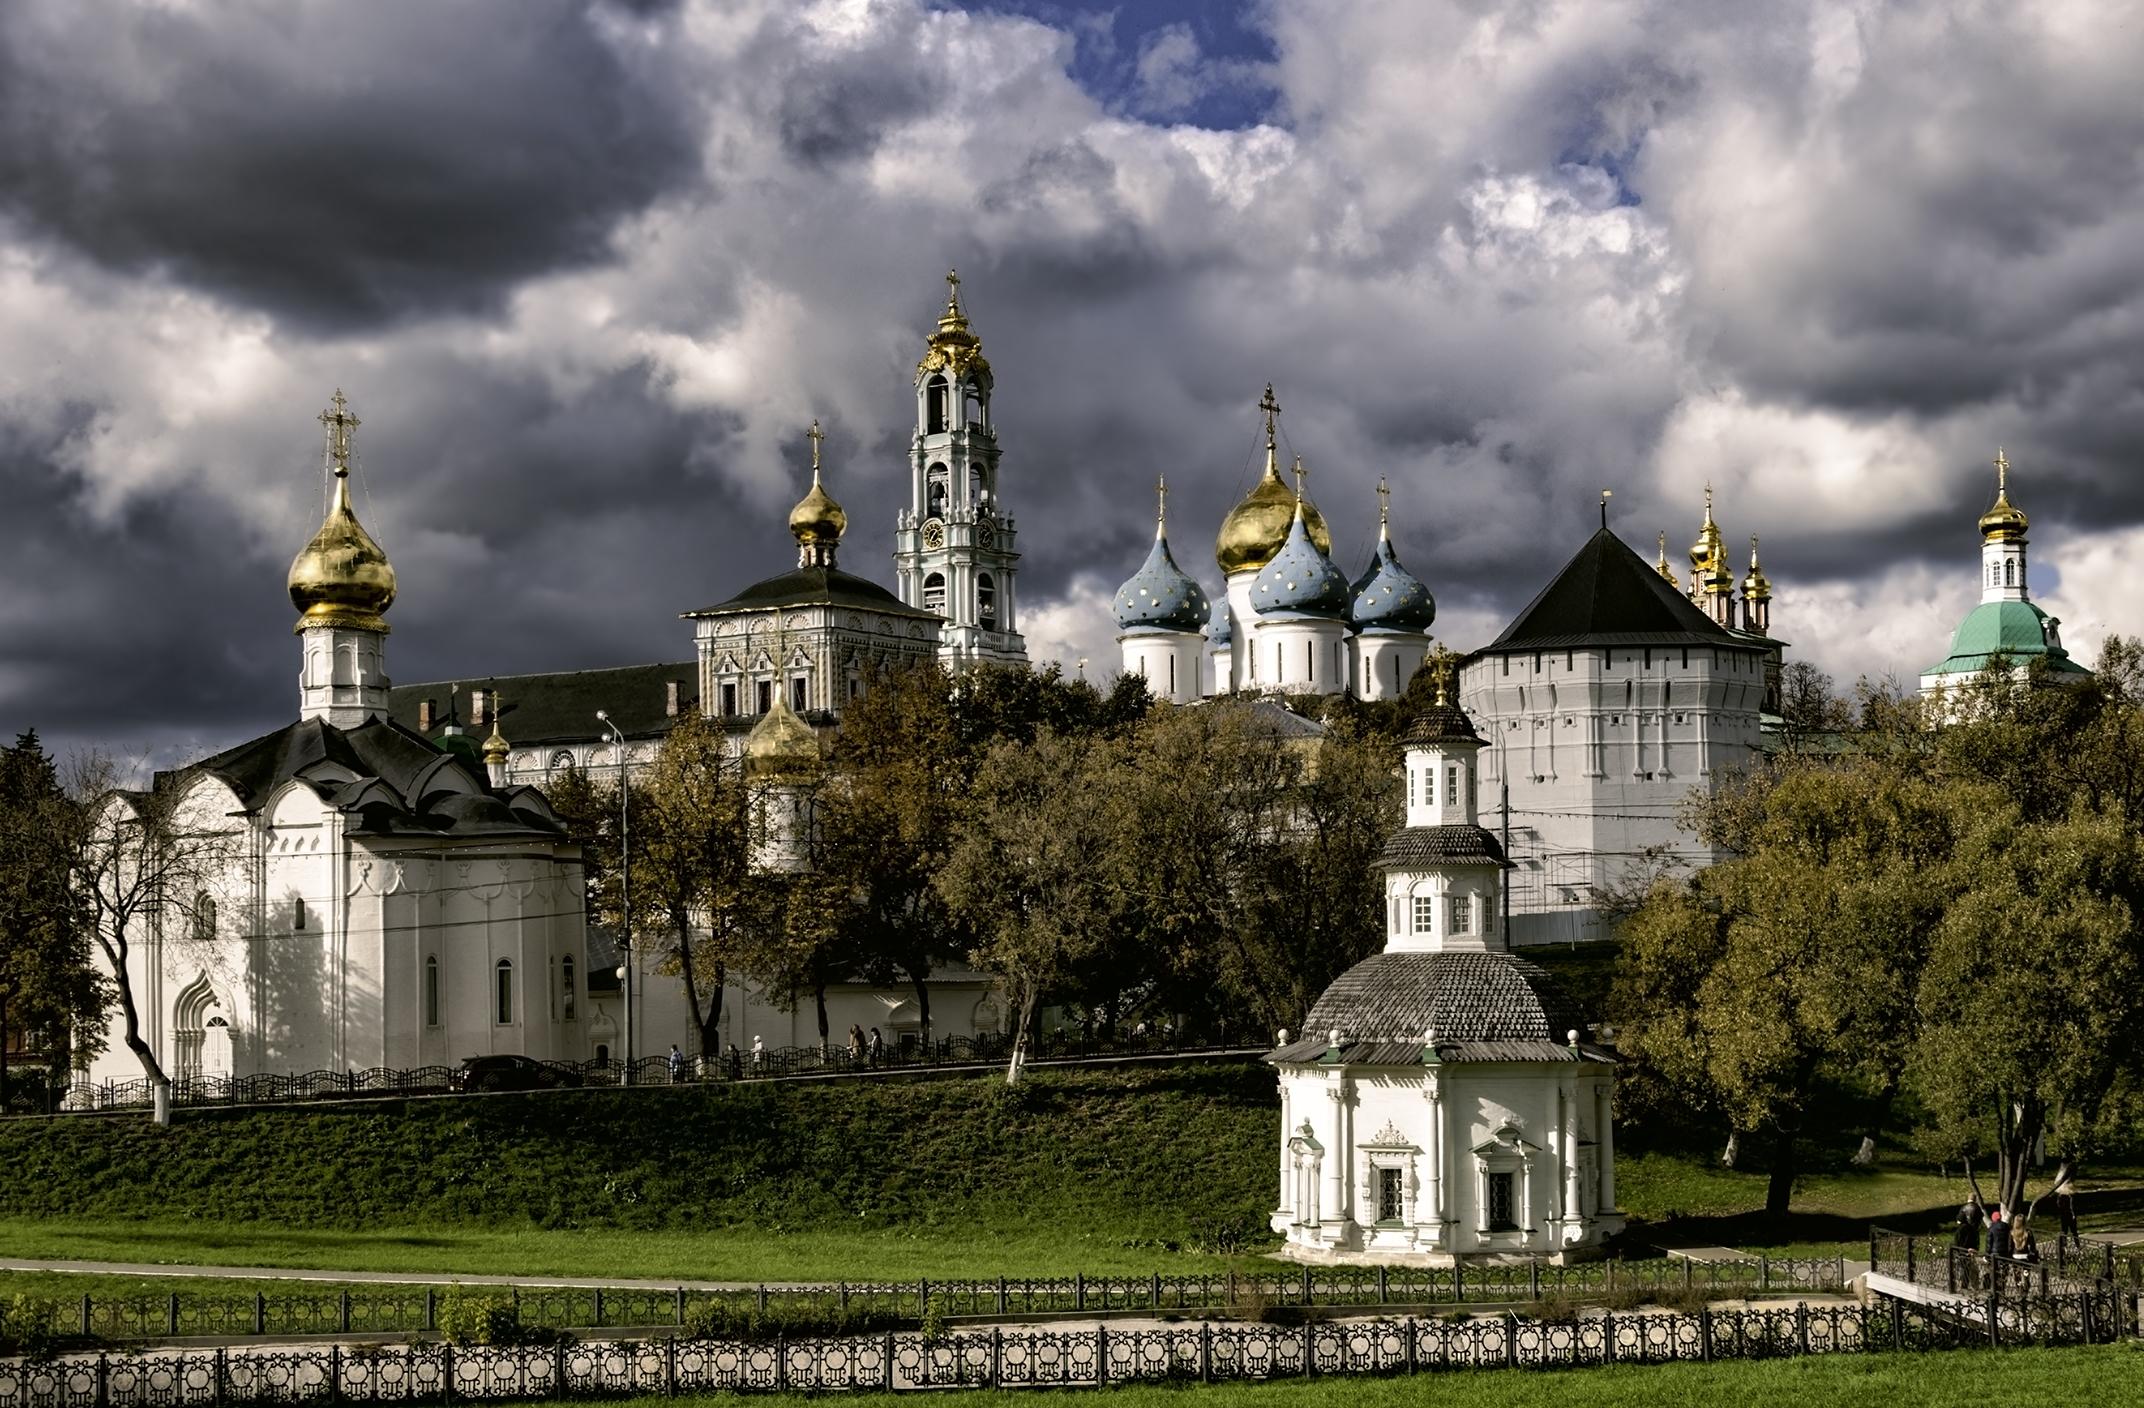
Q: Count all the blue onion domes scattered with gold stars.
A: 4